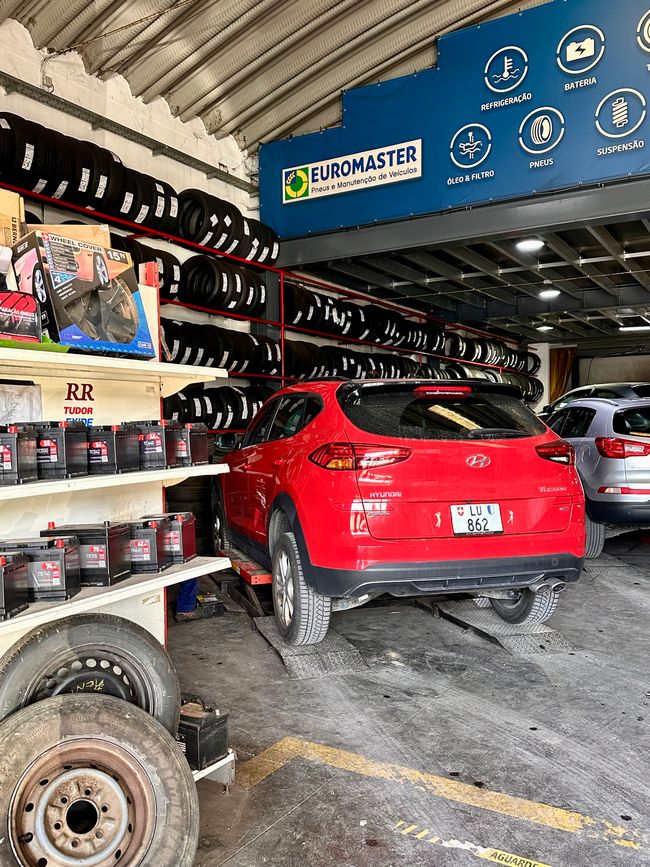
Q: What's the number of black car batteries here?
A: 11